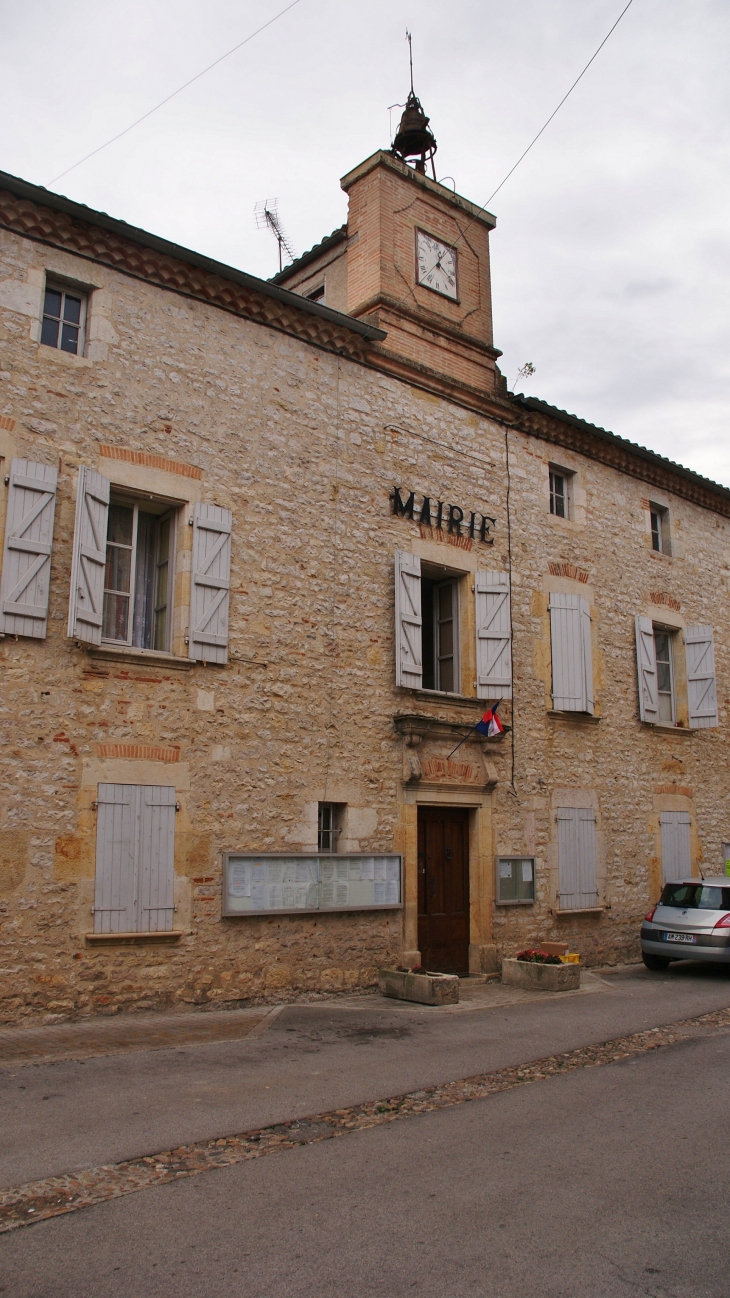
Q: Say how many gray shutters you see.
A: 15